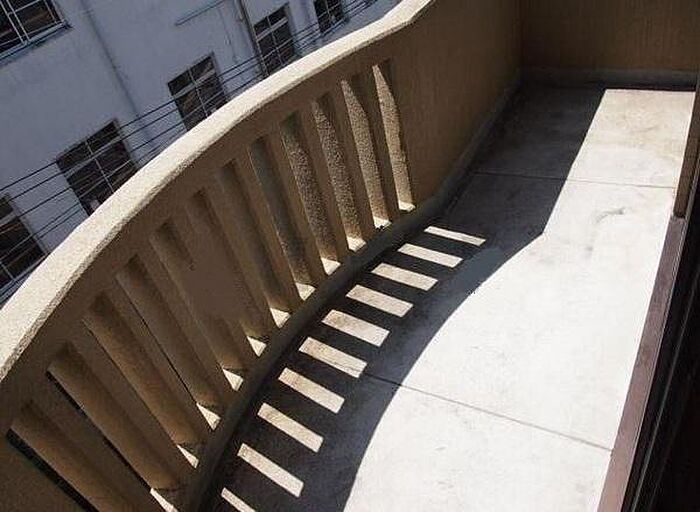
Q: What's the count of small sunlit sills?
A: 11